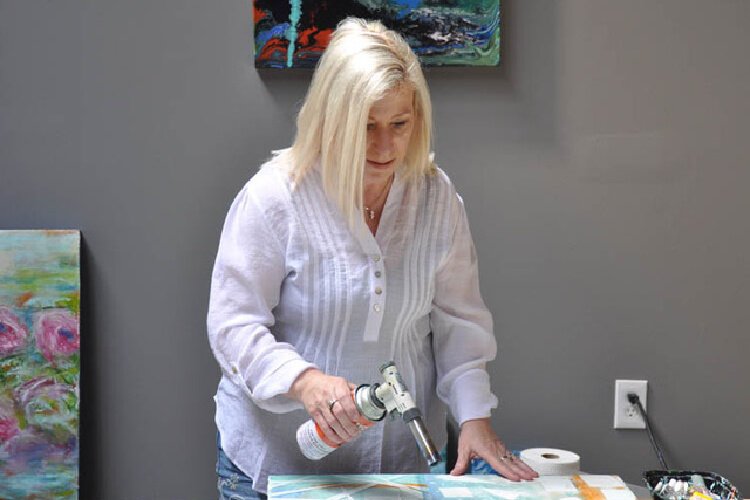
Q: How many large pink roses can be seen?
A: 2